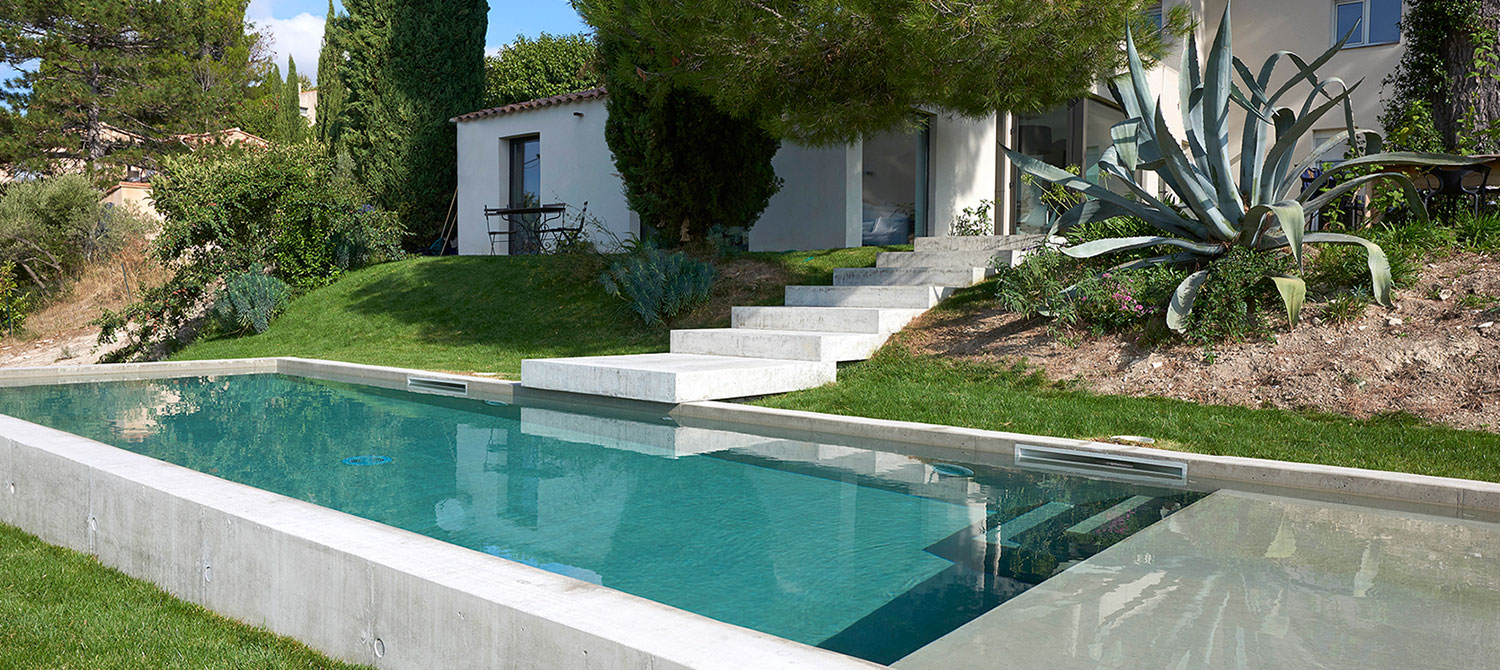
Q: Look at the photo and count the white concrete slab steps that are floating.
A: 7